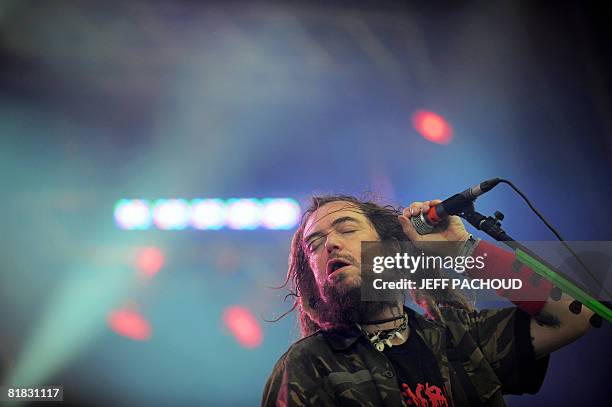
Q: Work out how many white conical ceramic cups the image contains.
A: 0